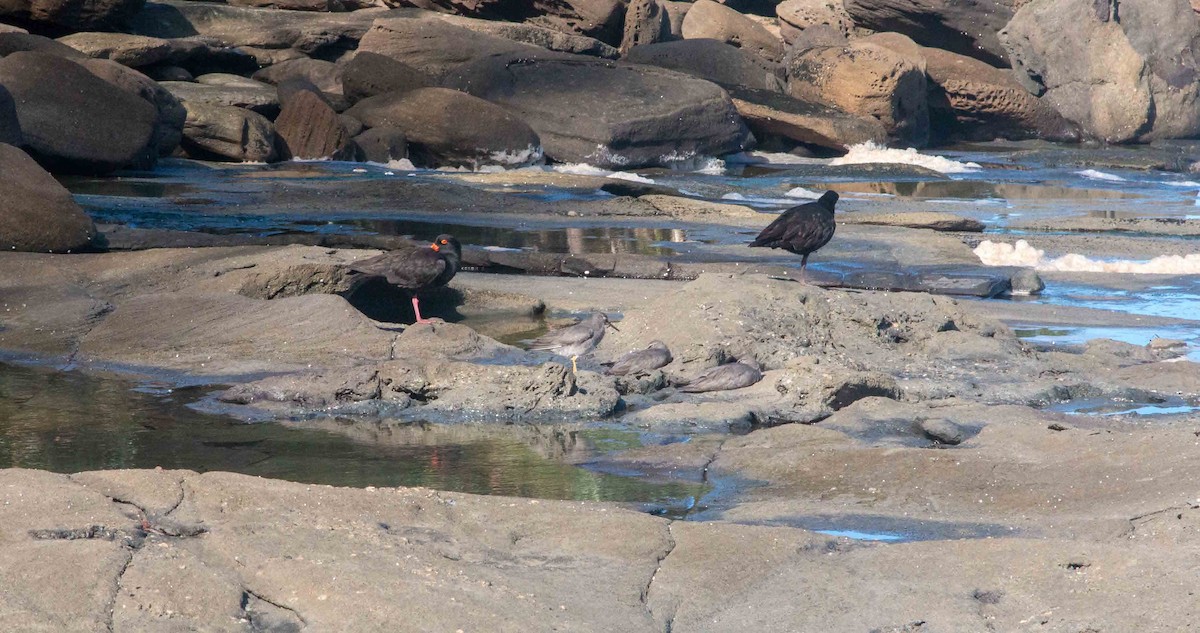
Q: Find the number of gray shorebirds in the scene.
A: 3